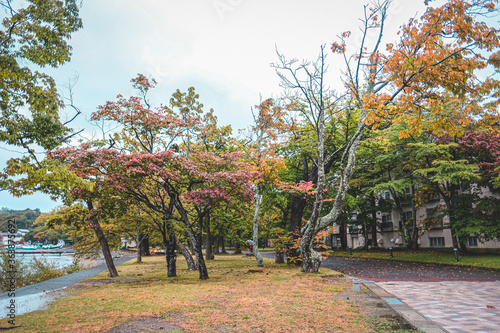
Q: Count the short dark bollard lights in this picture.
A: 3